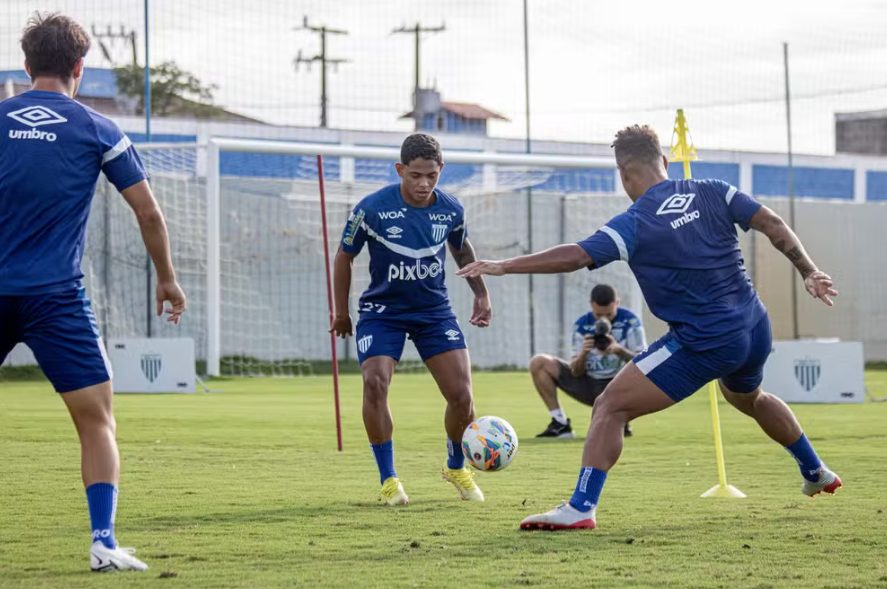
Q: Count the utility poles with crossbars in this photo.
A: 3